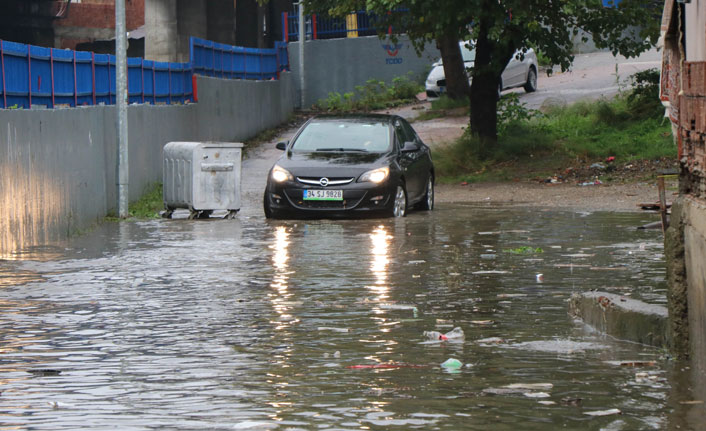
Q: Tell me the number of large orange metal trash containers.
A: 0